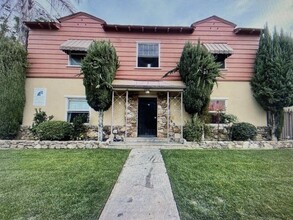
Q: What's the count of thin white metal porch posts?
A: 4